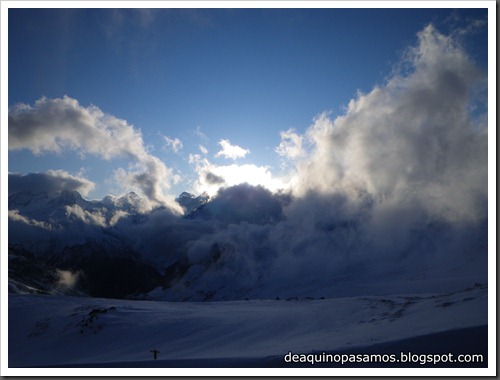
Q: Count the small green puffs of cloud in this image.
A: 0